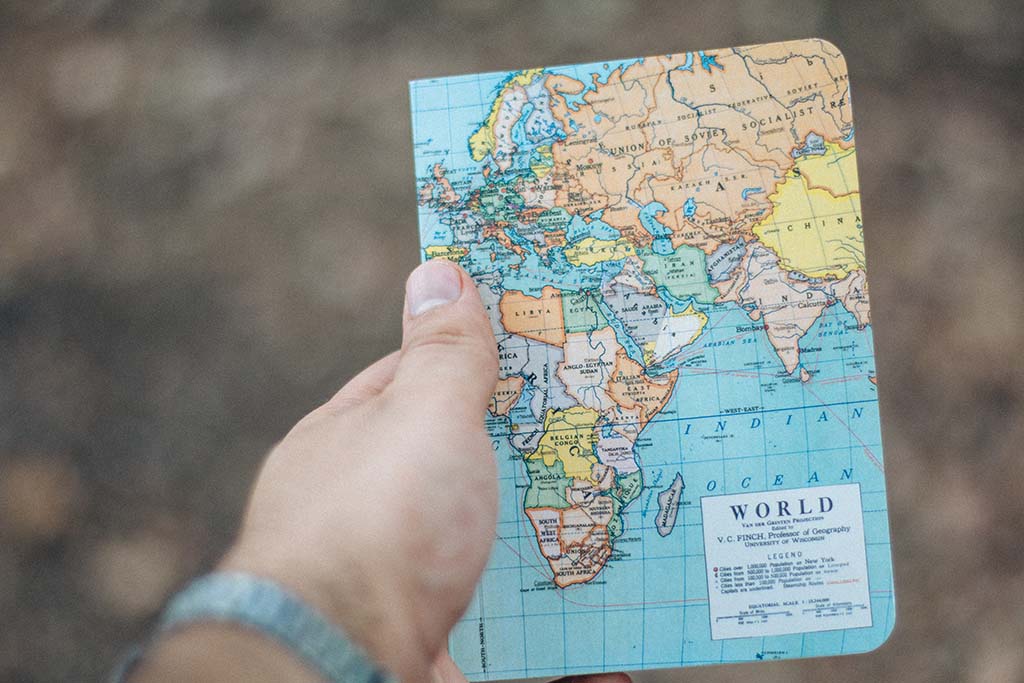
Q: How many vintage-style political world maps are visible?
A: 1